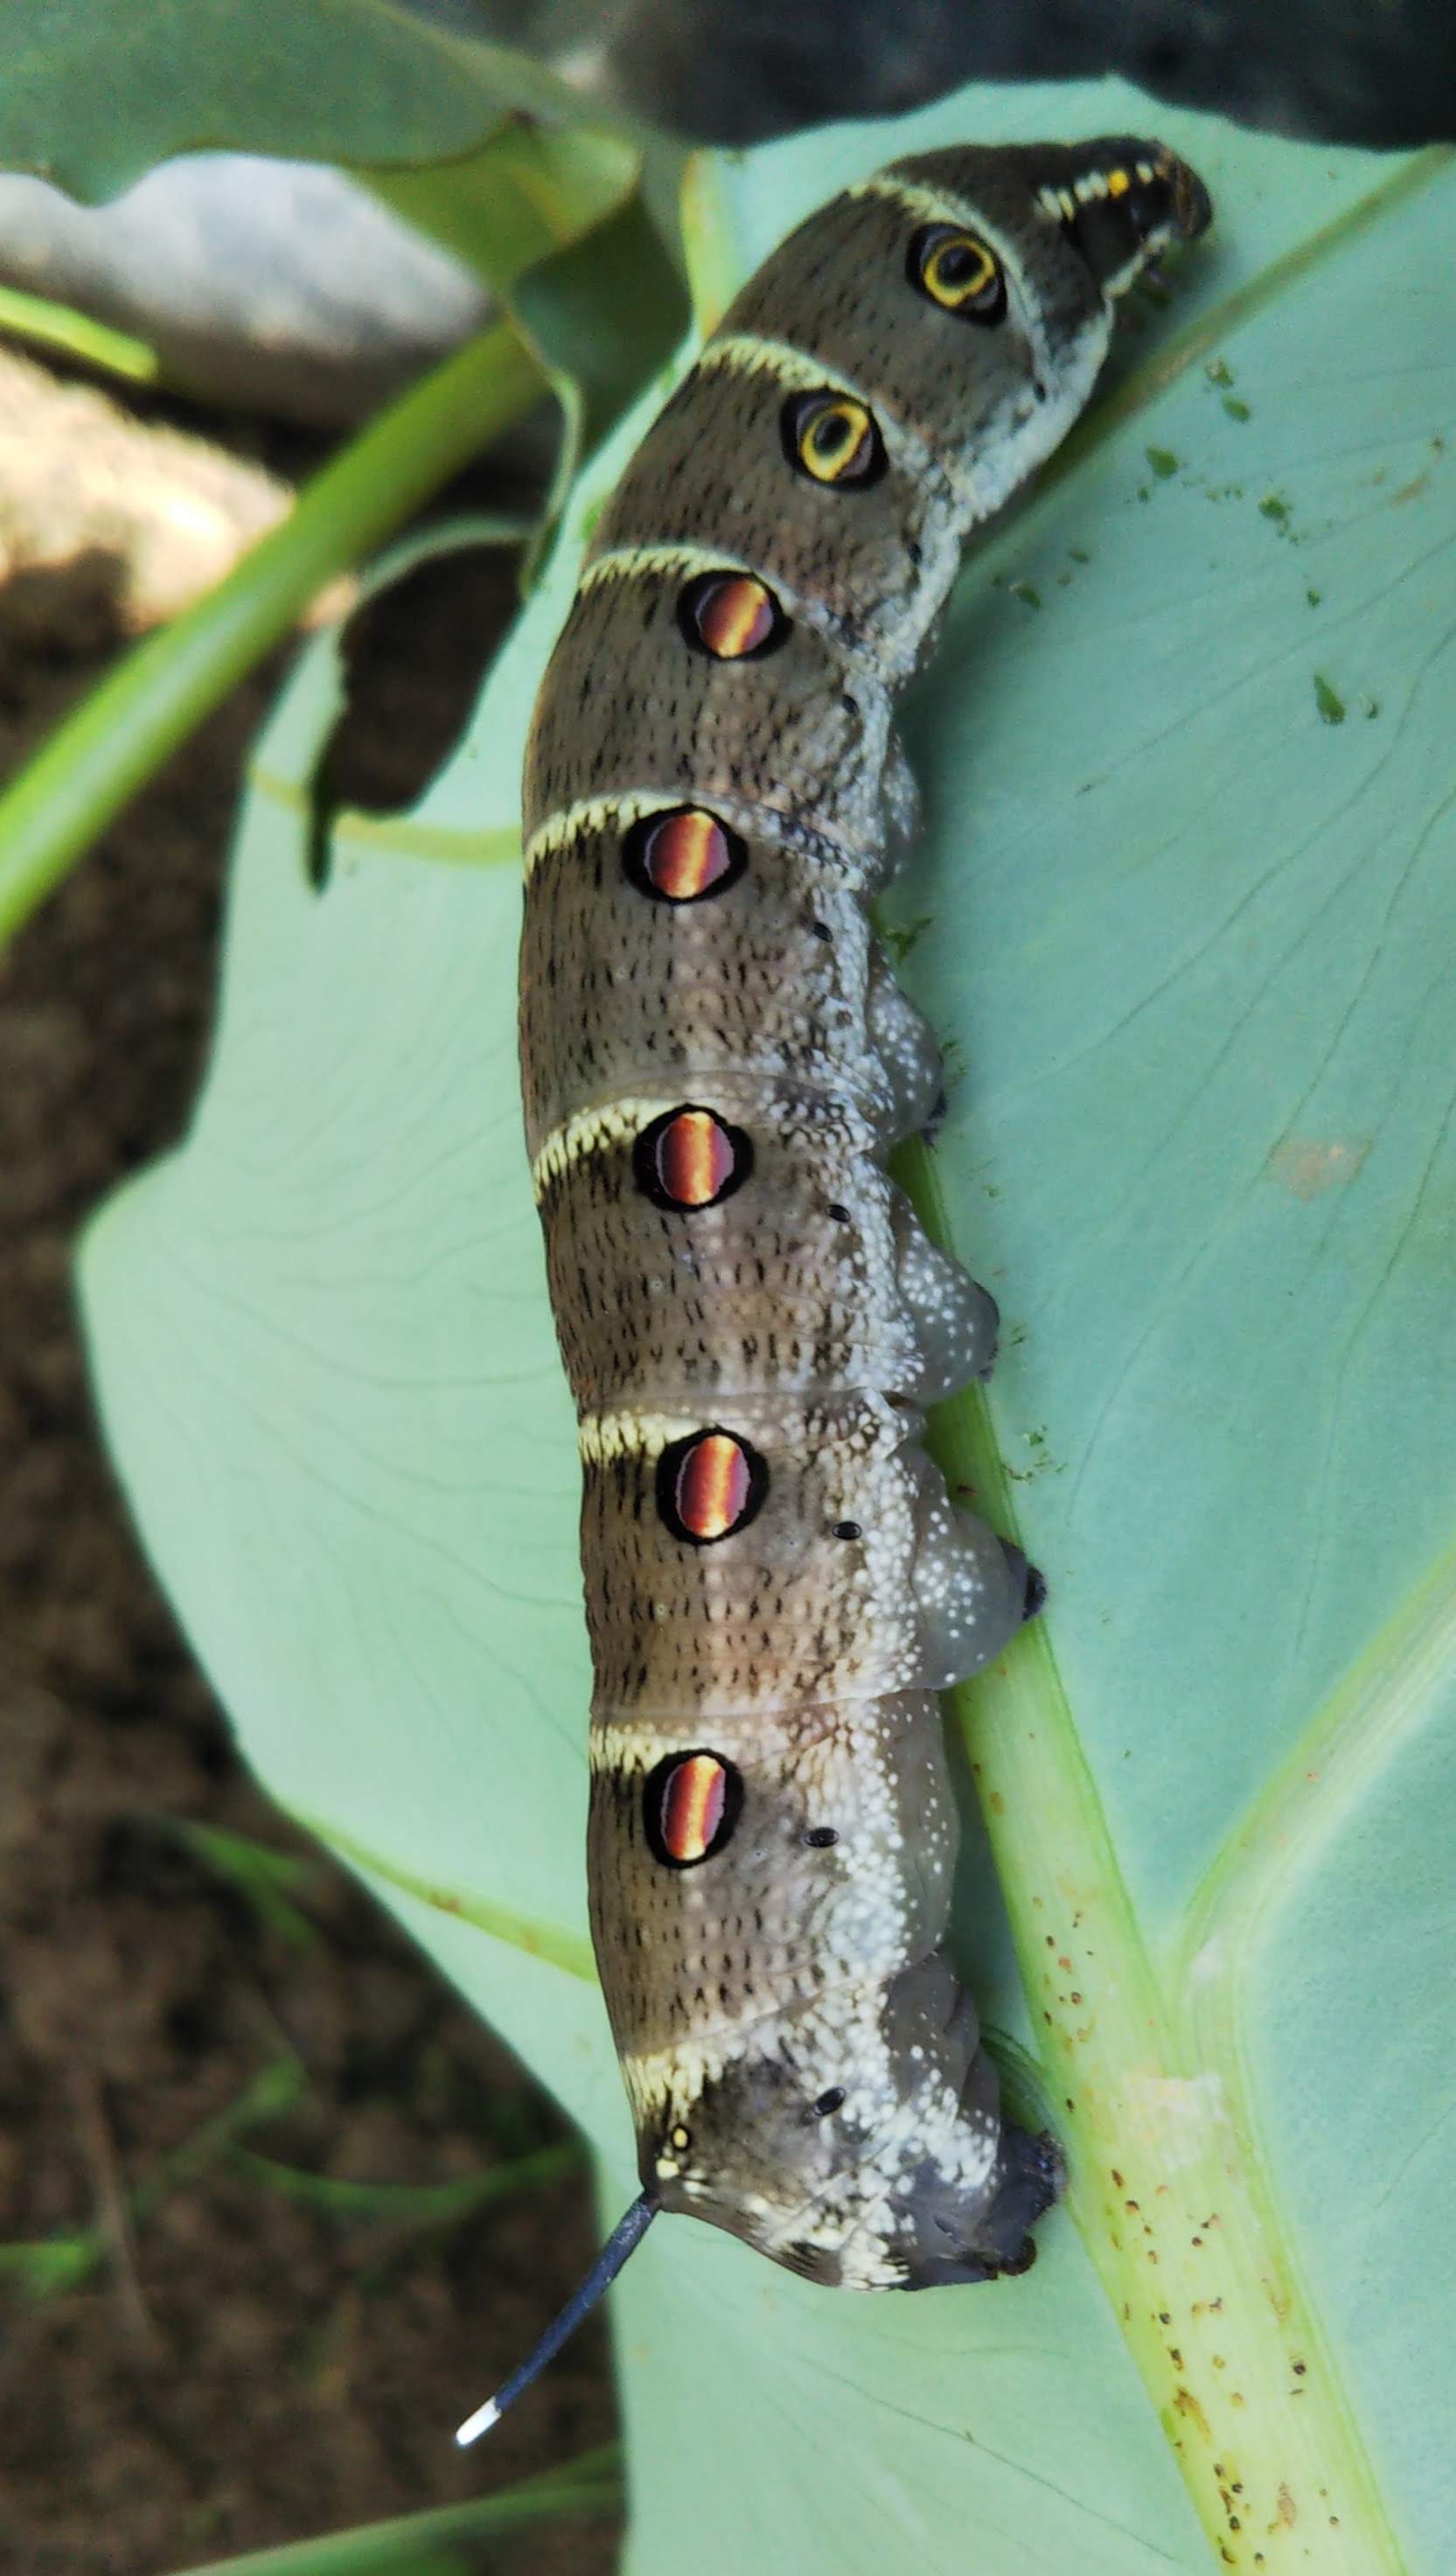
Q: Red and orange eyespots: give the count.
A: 5